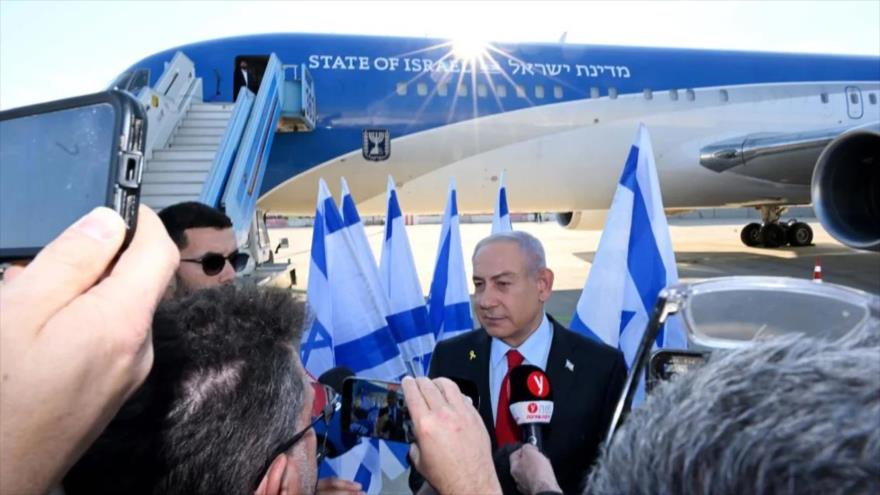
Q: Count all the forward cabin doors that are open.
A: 1